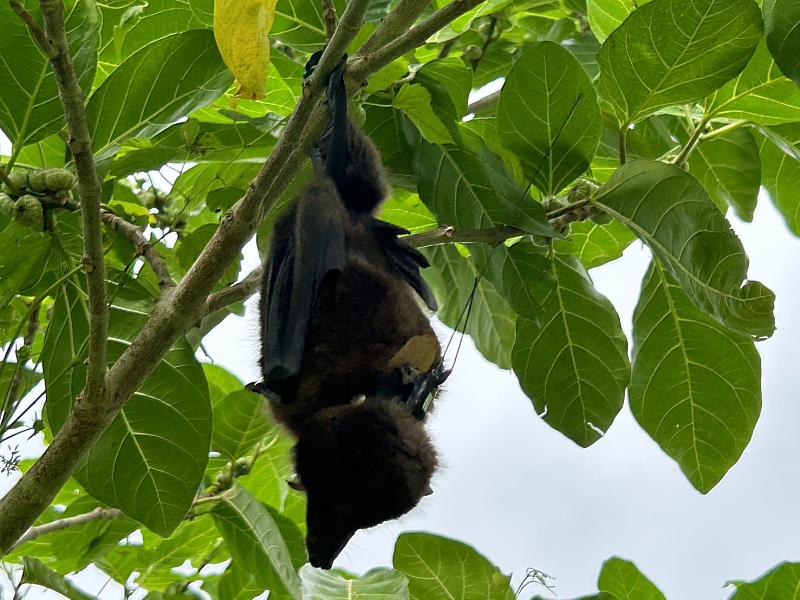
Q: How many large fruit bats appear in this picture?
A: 1